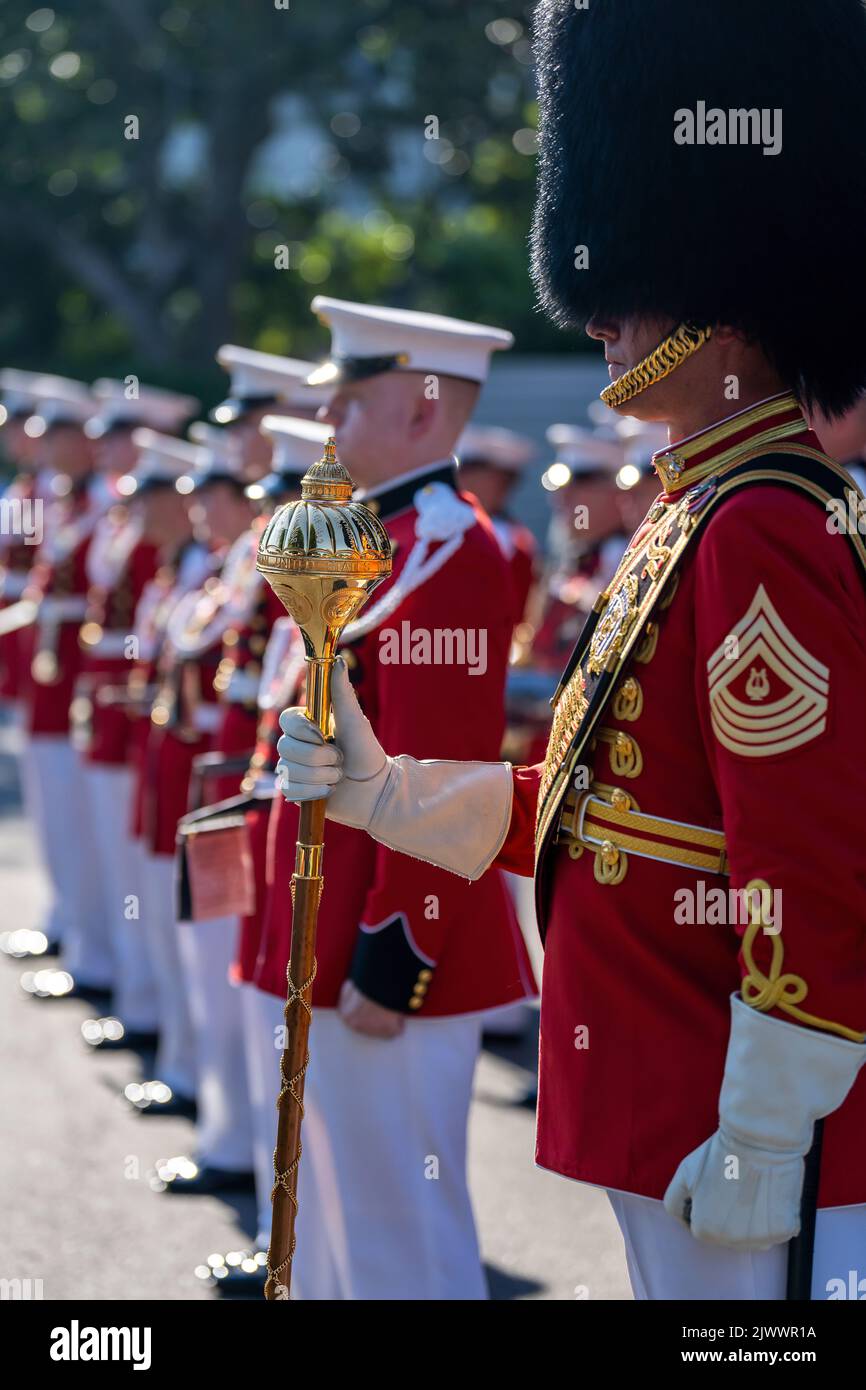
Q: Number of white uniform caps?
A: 11